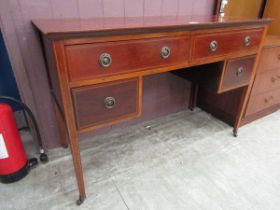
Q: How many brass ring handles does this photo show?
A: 6